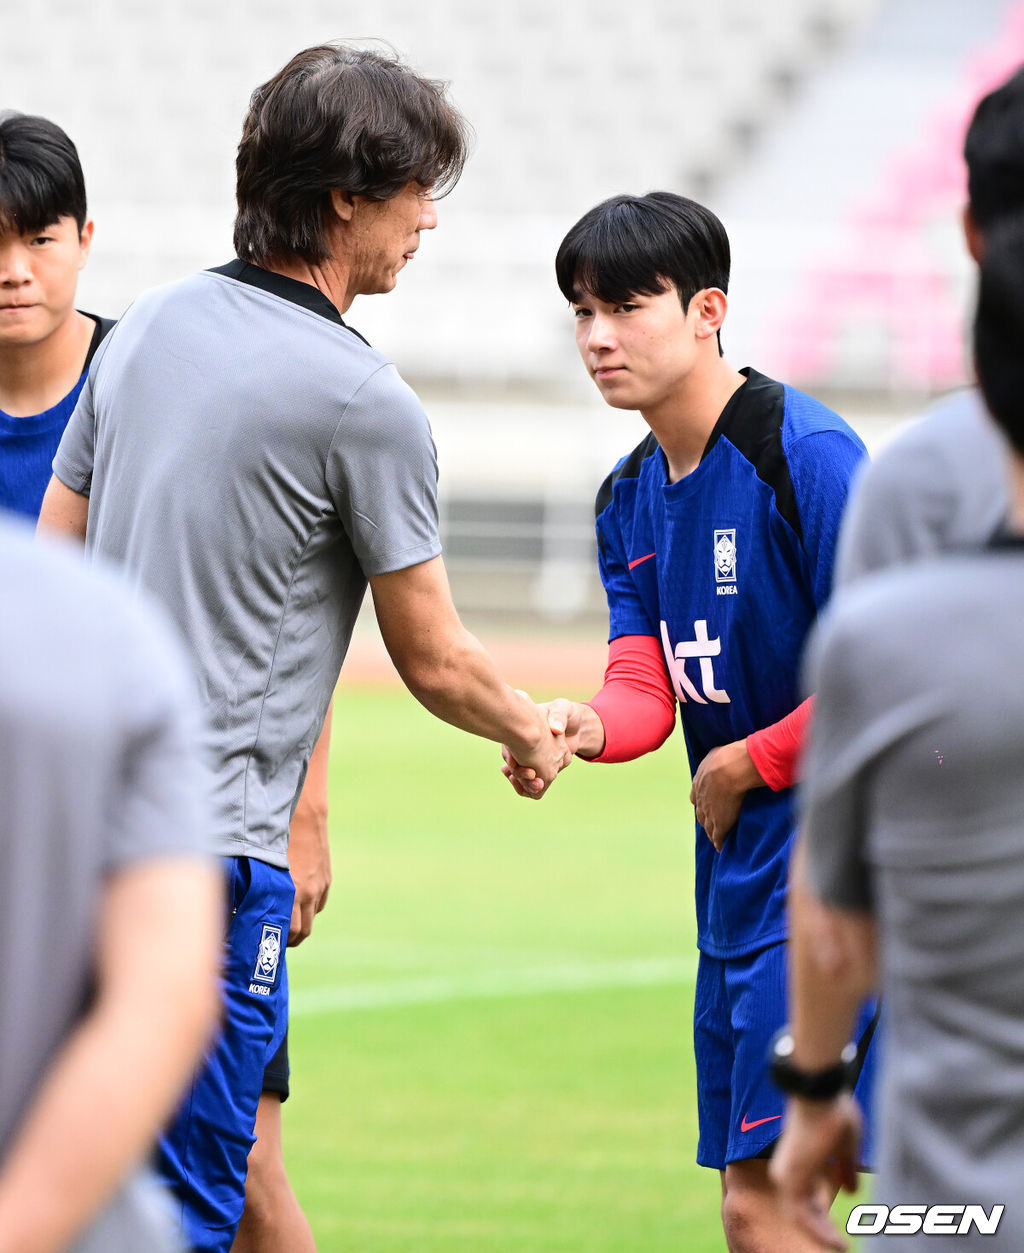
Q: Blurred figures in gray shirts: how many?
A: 3